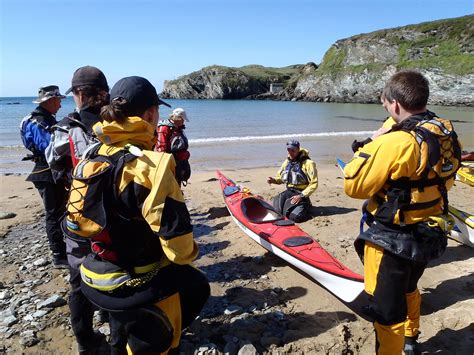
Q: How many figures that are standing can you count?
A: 5